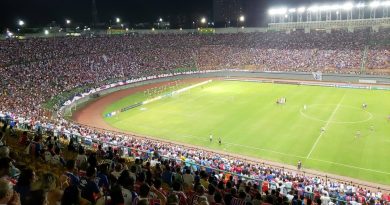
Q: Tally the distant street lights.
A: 6